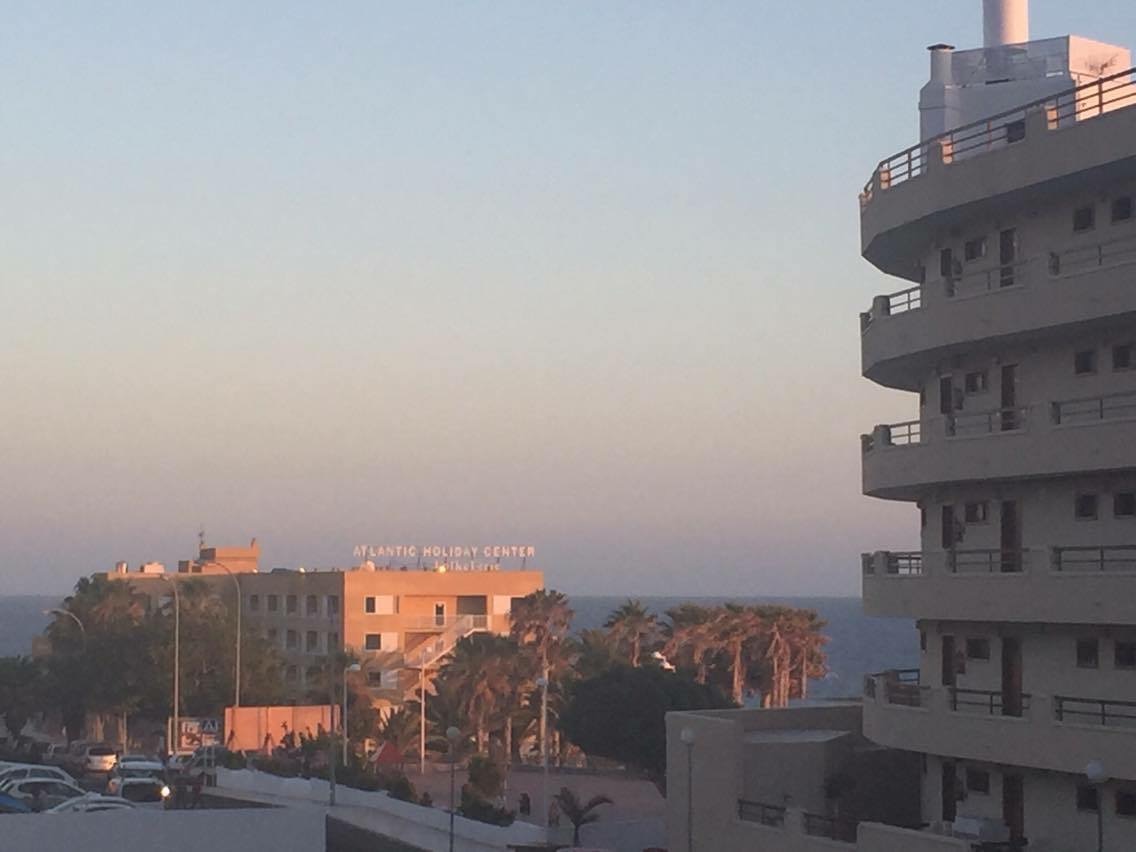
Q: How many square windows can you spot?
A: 15